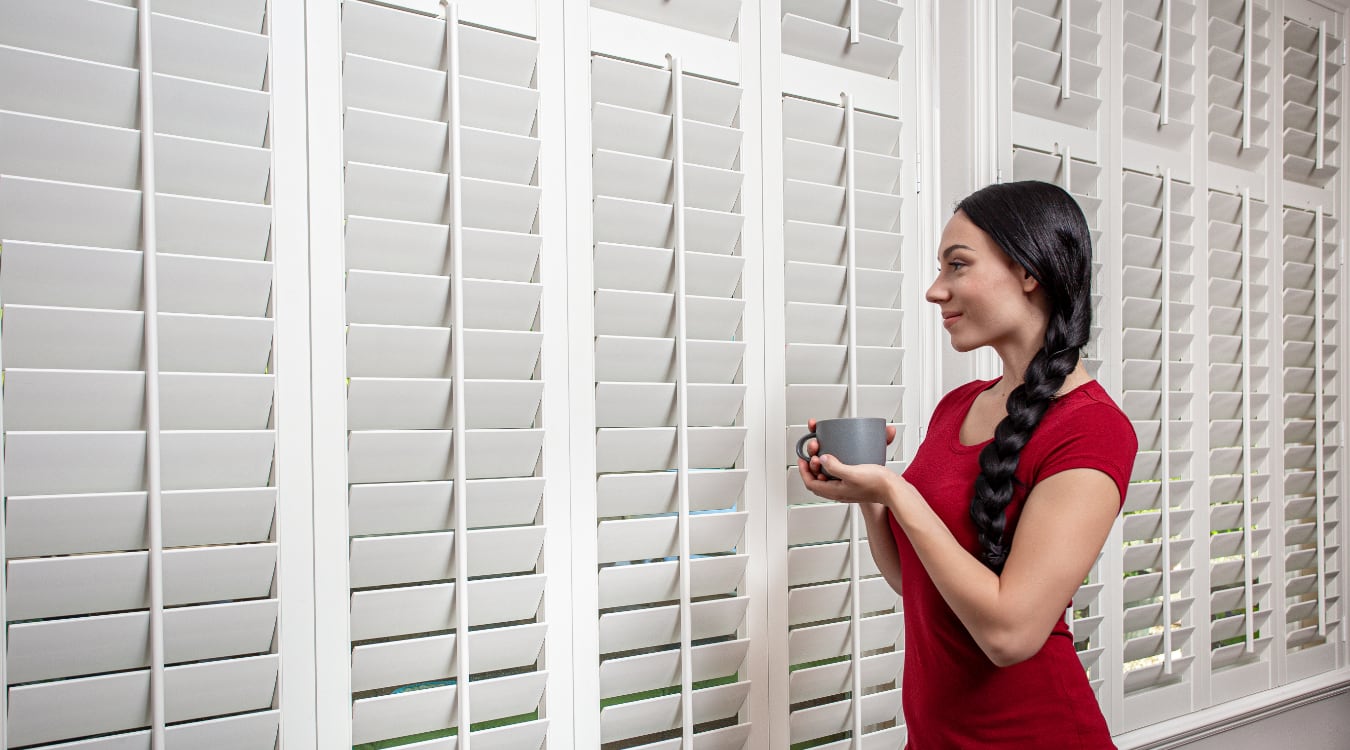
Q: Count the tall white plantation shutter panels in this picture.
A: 8